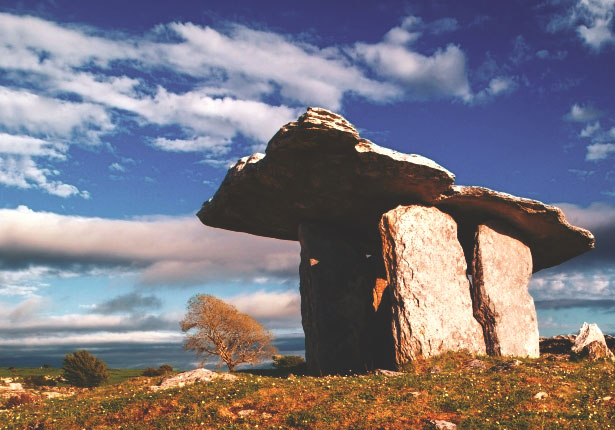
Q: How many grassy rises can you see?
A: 1